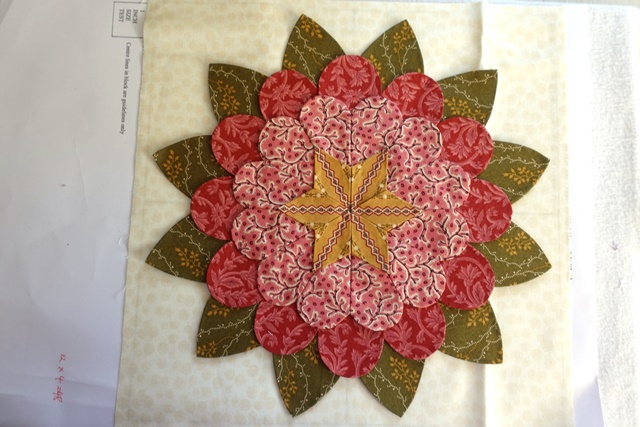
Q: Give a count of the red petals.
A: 12